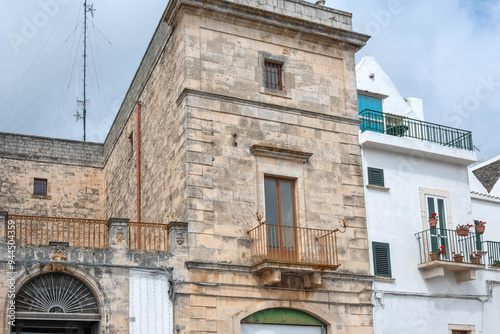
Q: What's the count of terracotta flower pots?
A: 6